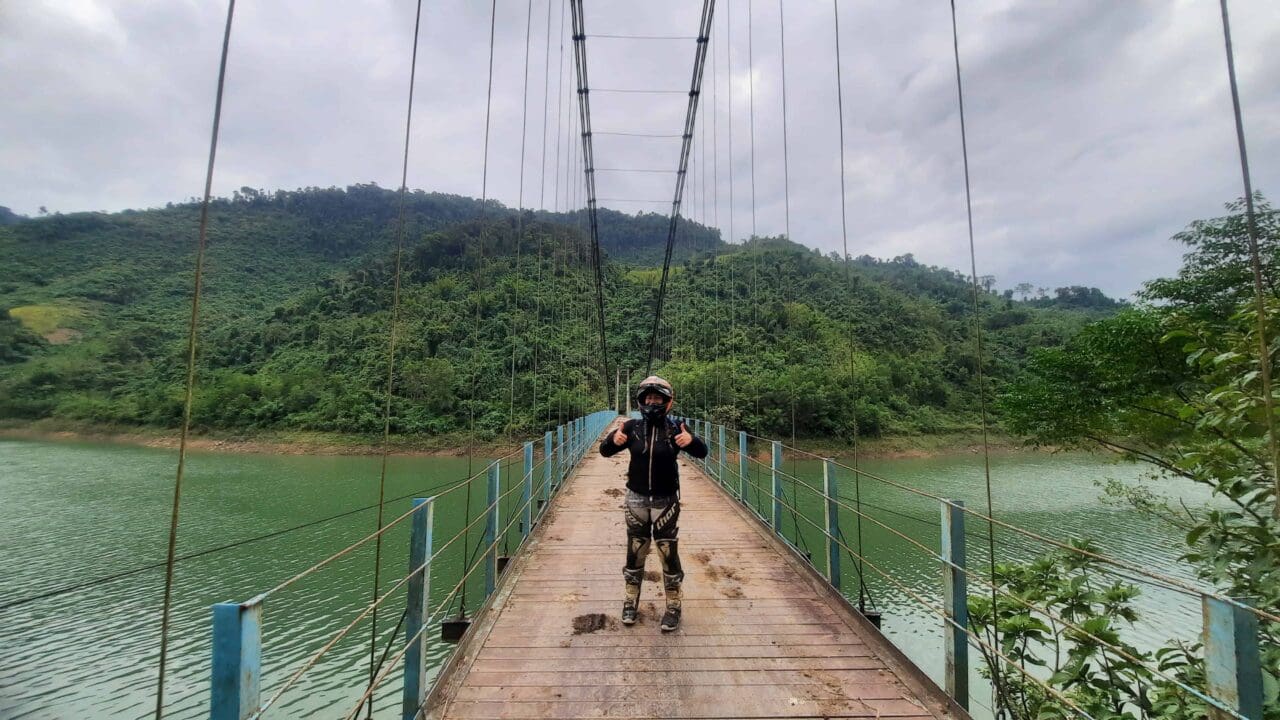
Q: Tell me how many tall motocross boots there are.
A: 2